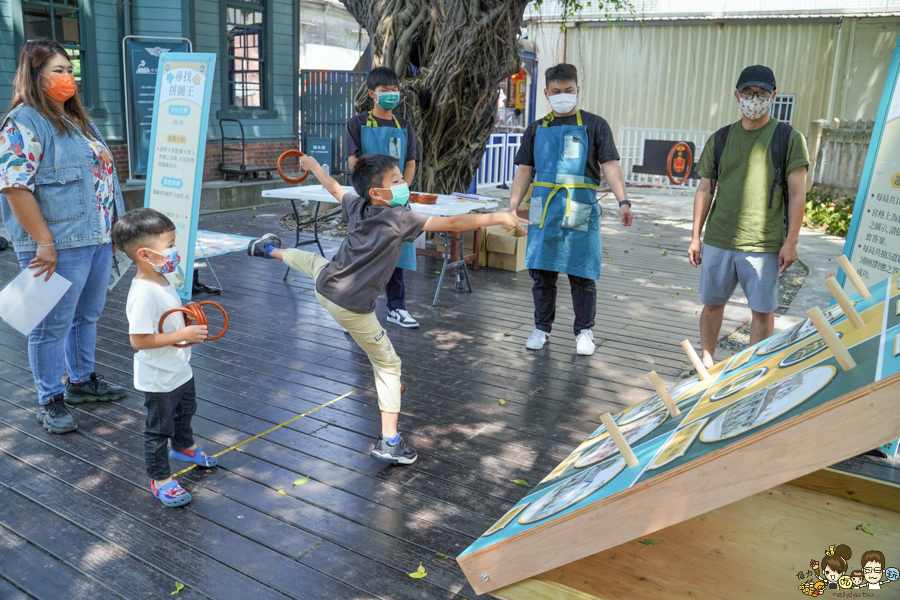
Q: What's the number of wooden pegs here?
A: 6